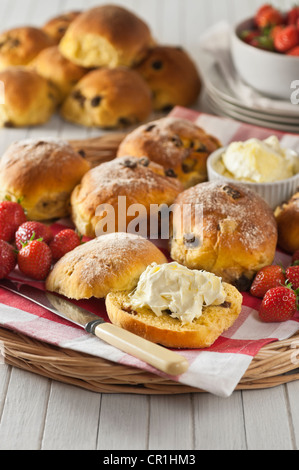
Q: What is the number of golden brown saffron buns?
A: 13